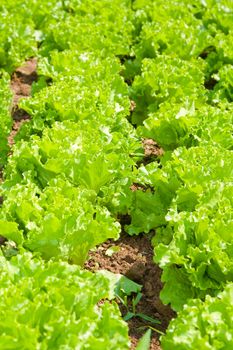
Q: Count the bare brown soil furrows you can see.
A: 2